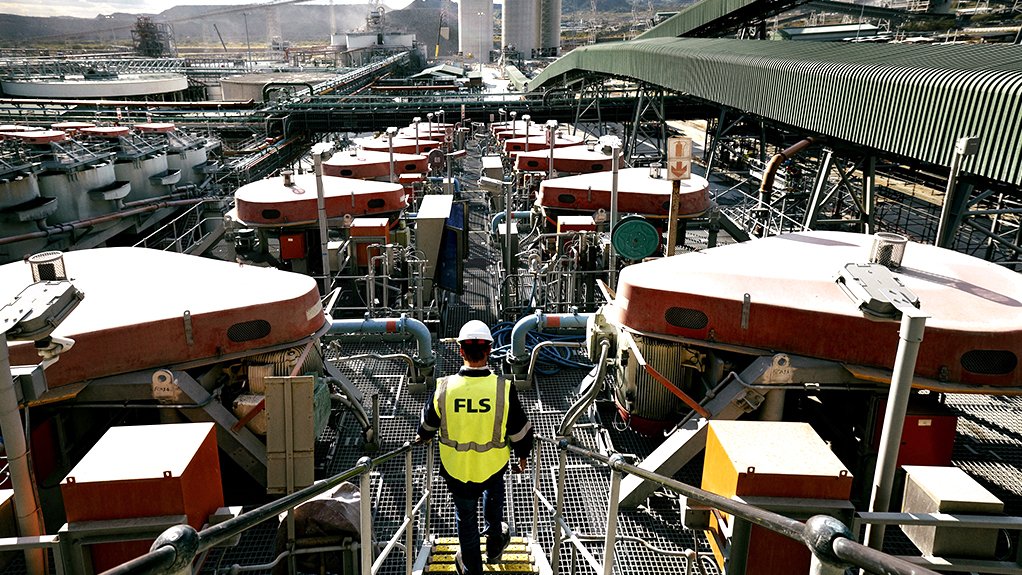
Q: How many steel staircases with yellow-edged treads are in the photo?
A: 1